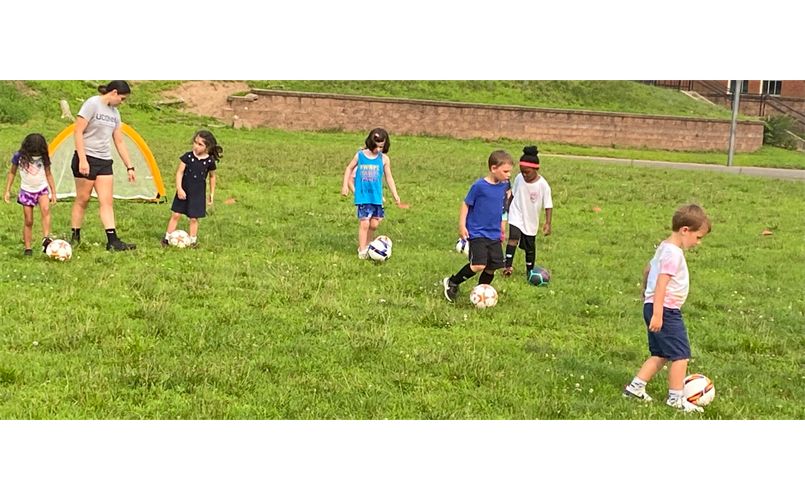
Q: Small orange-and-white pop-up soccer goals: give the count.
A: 1